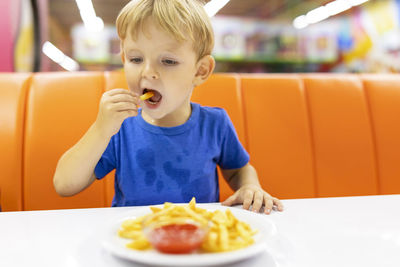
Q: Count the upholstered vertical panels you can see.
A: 7